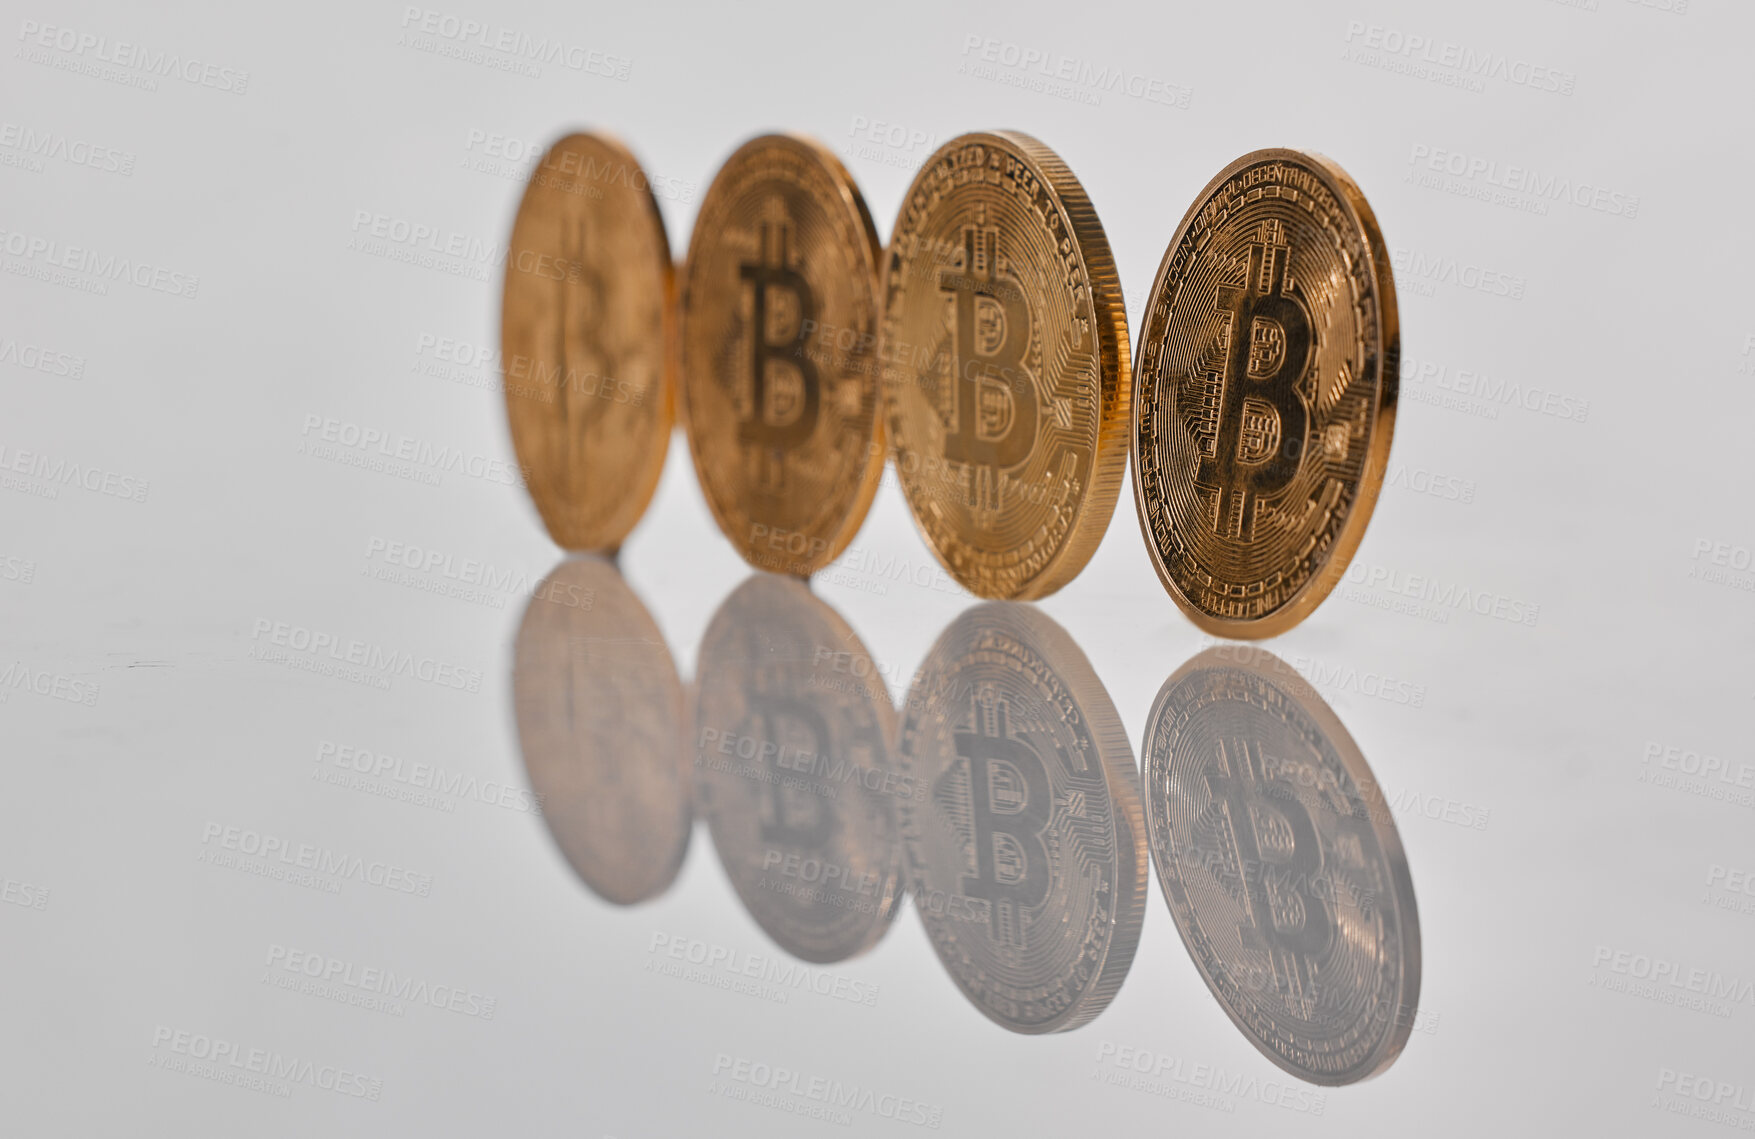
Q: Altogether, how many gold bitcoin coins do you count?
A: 4